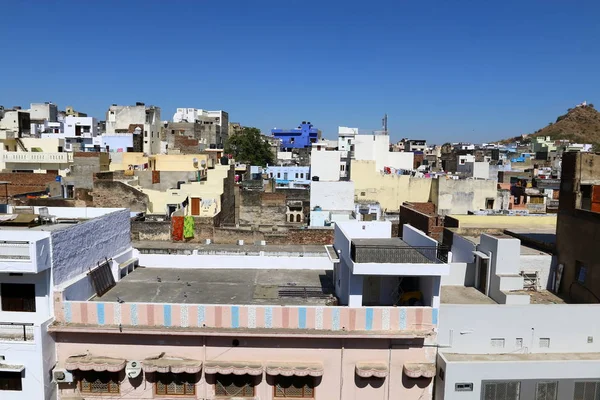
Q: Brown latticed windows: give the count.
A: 4